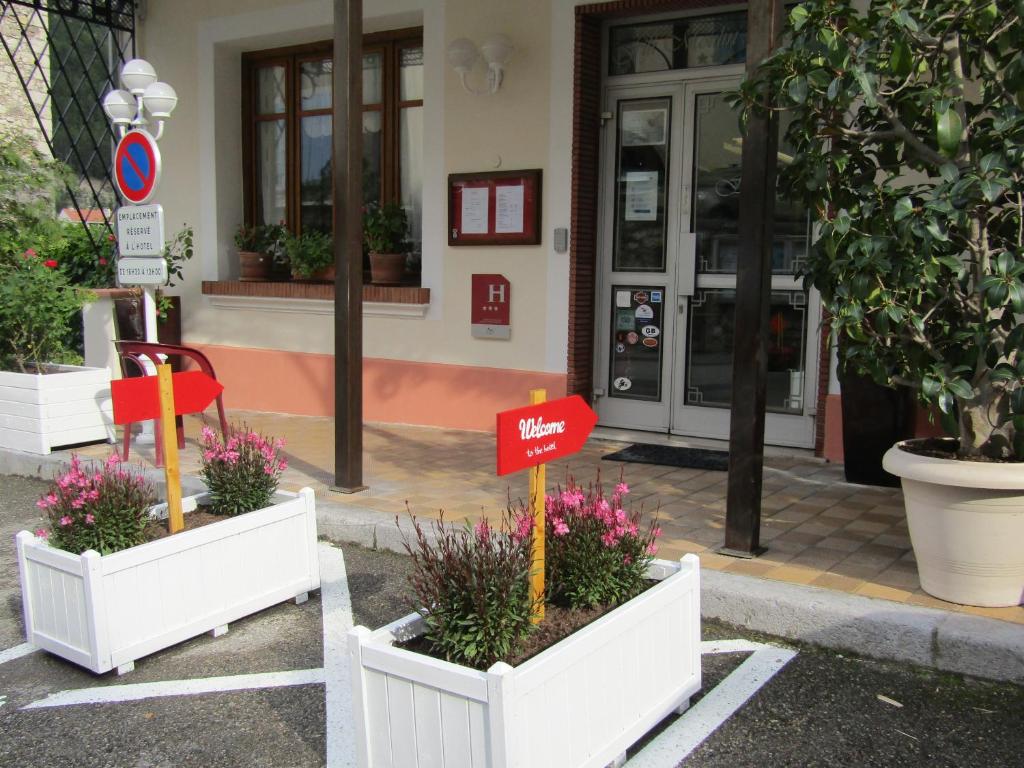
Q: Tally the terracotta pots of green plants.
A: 3